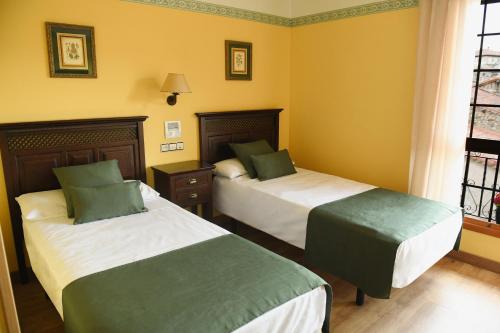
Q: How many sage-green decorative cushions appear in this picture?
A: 4